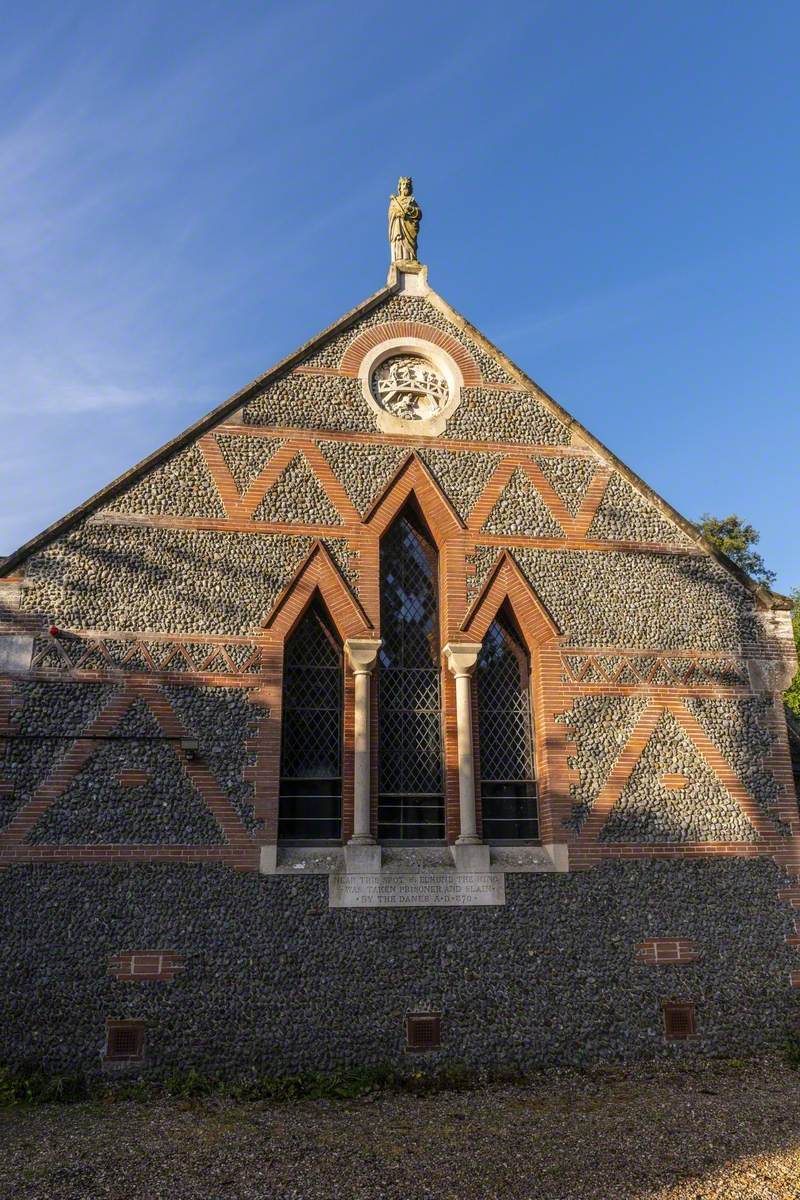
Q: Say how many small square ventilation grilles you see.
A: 3